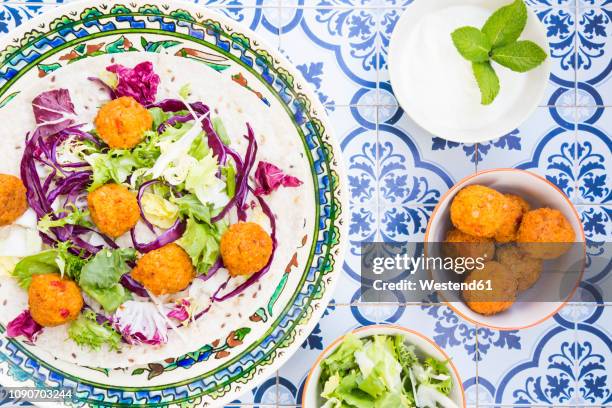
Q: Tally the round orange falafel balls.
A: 12